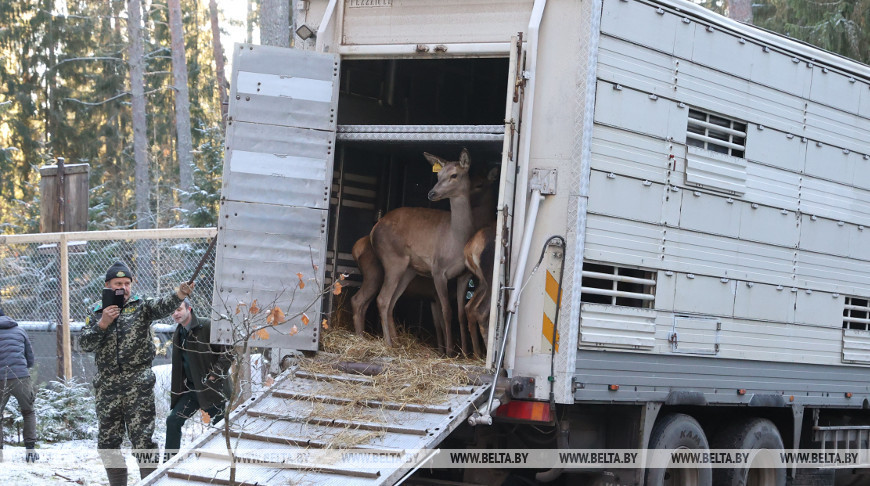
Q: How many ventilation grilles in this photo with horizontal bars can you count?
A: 3